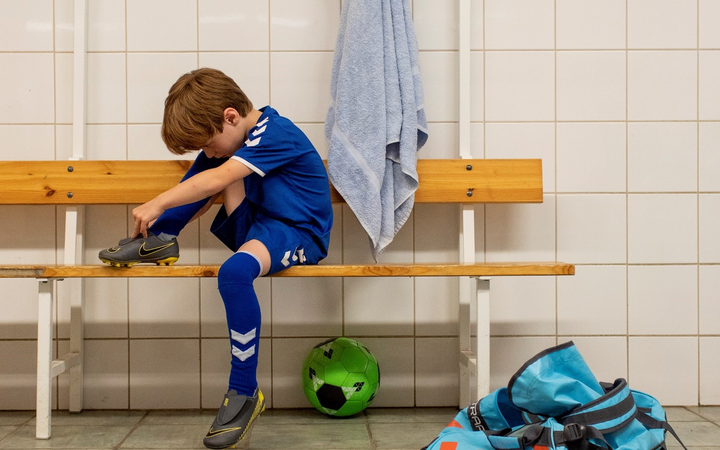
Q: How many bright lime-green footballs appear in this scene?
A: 1